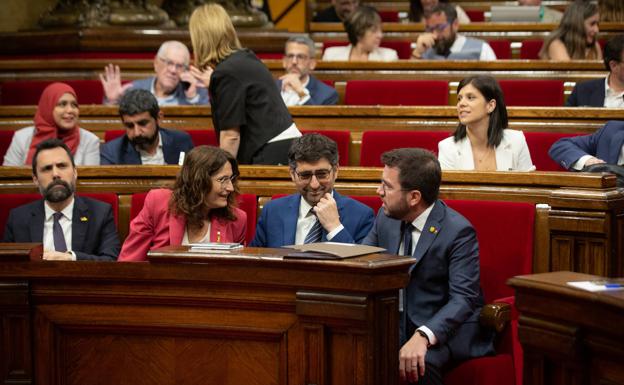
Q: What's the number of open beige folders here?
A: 1